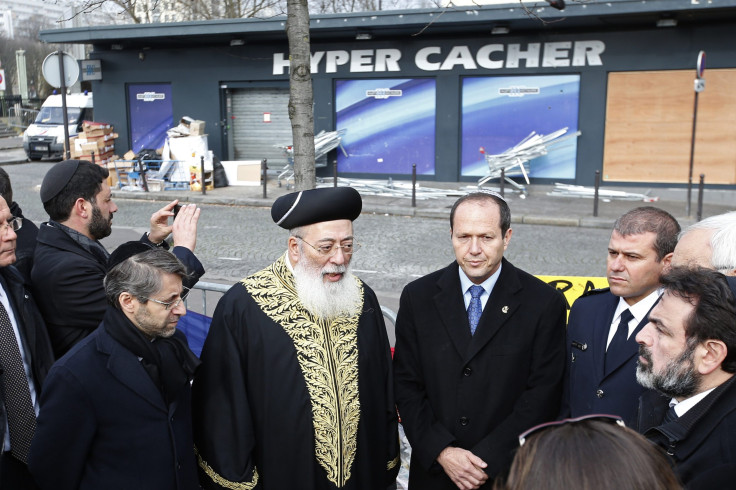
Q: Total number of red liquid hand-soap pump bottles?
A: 0